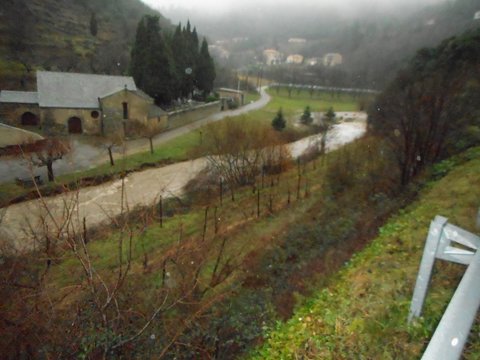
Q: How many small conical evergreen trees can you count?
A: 3